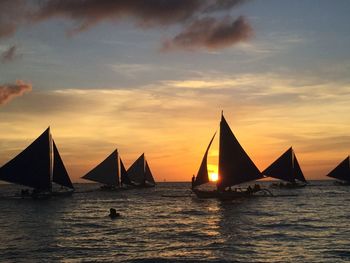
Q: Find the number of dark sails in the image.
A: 11